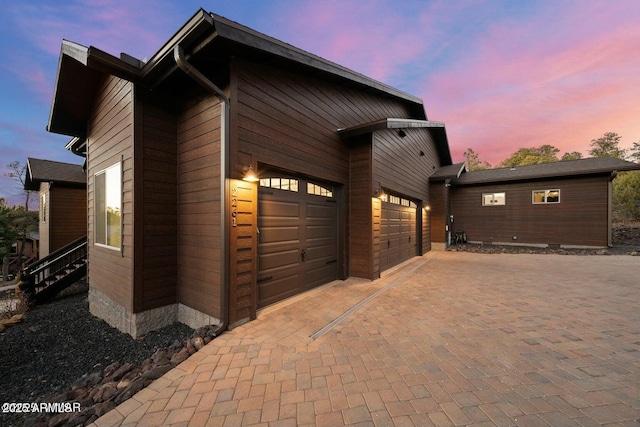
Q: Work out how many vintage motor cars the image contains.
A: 0